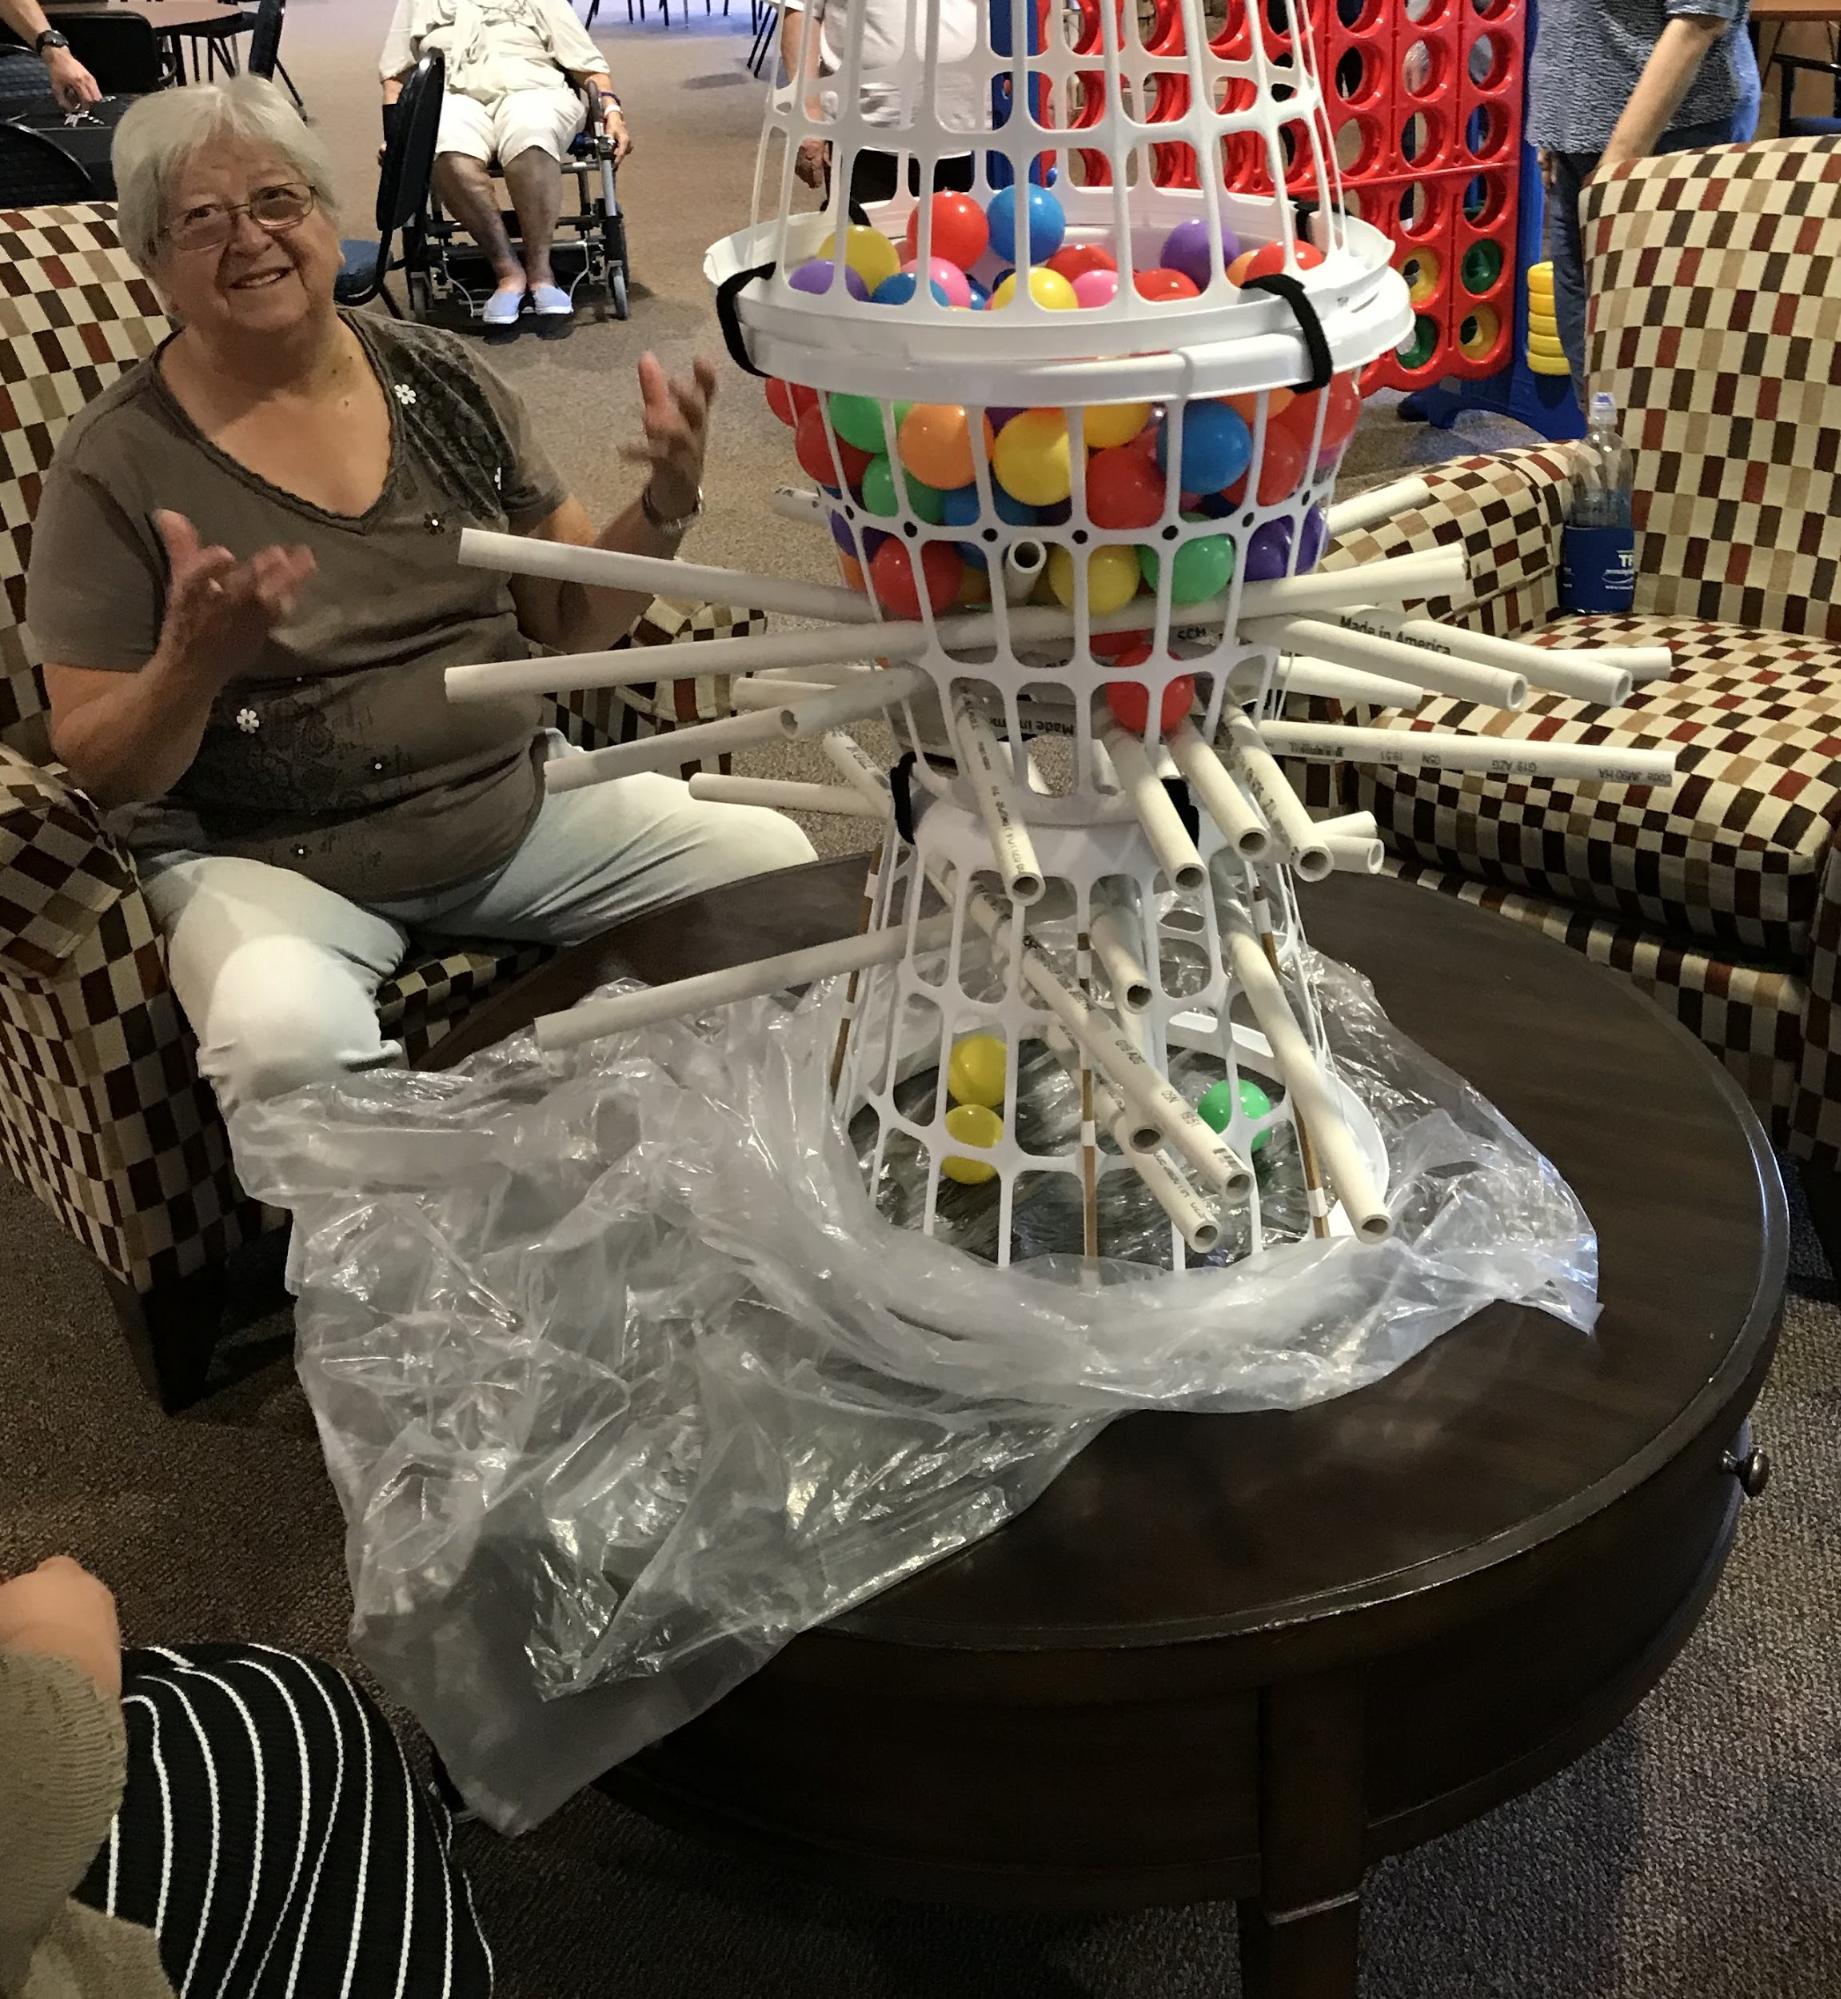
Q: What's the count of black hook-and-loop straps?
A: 6